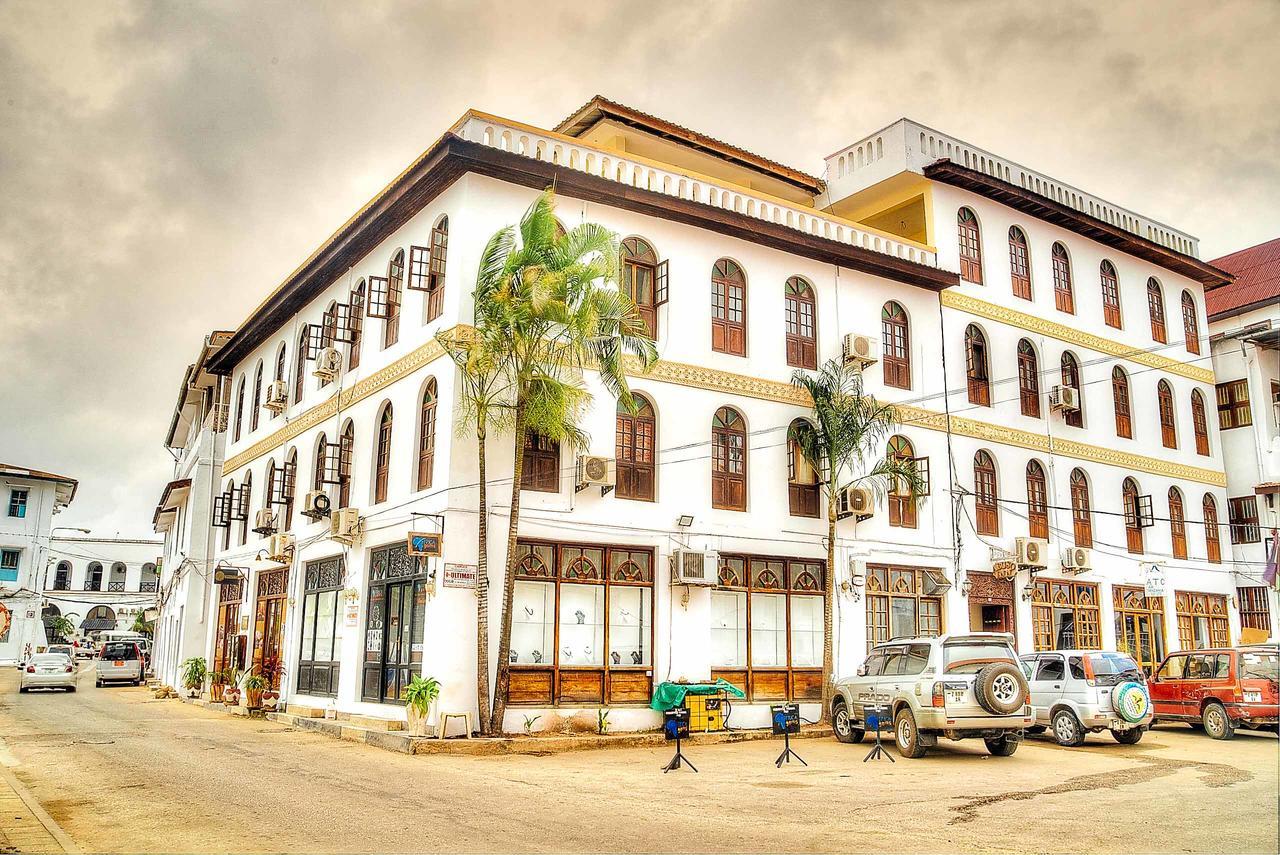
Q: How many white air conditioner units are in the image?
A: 13